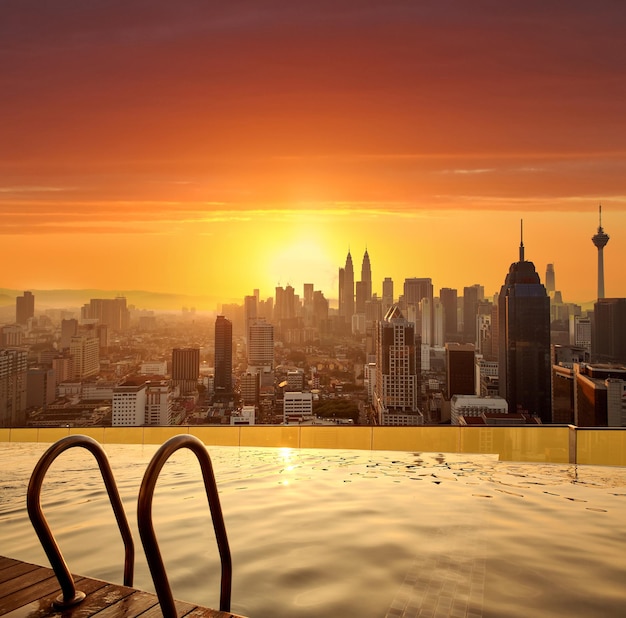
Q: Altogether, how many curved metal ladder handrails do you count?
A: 2